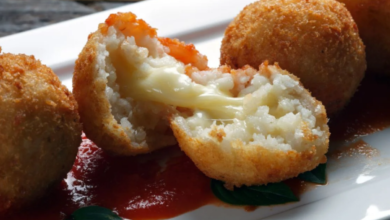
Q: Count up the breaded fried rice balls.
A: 4